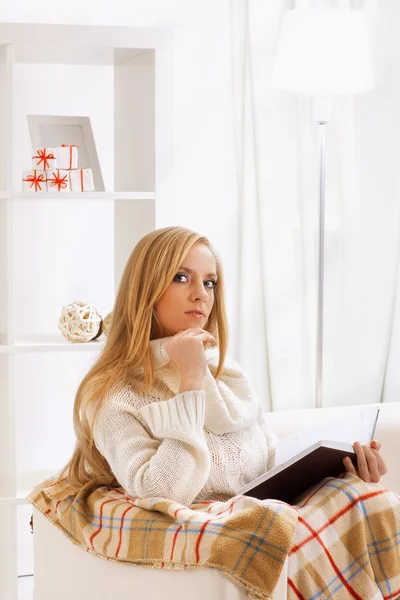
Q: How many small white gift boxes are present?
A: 5